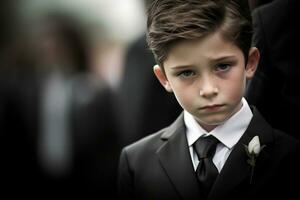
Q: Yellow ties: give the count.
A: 0